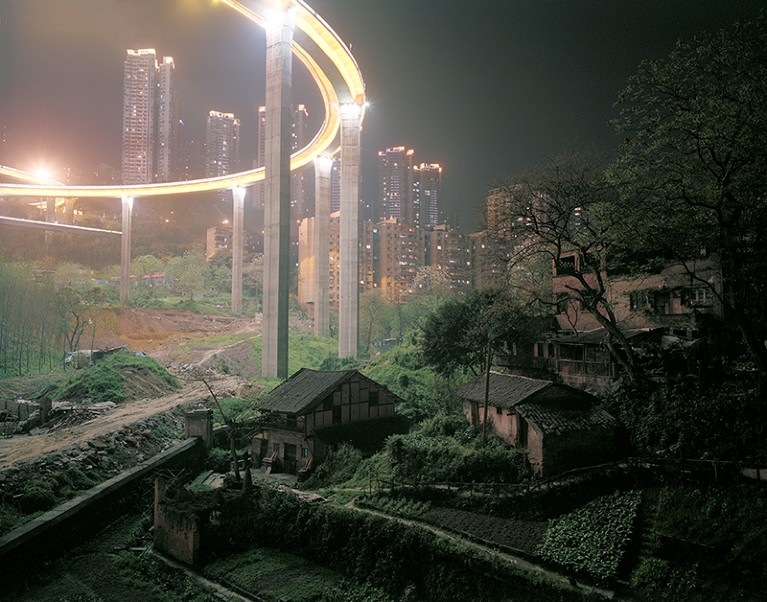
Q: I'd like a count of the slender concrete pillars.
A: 5